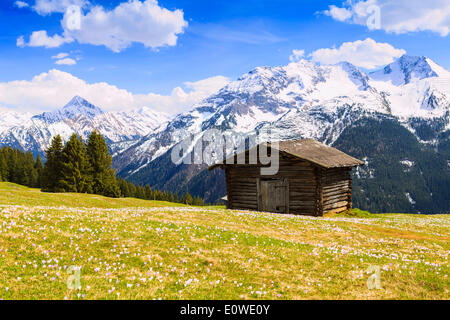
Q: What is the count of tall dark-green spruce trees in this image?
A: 3